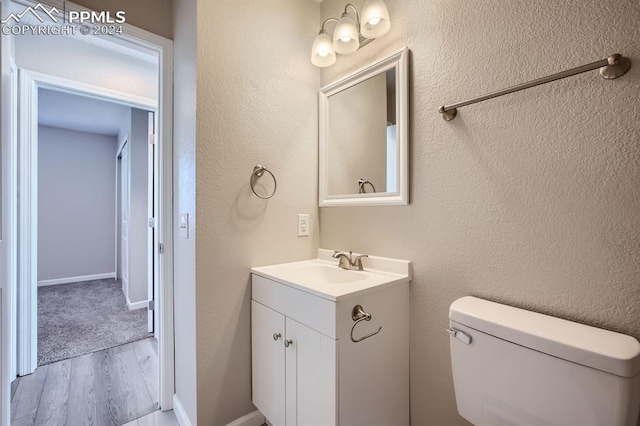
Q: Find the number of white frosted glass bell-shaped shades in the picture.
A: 3